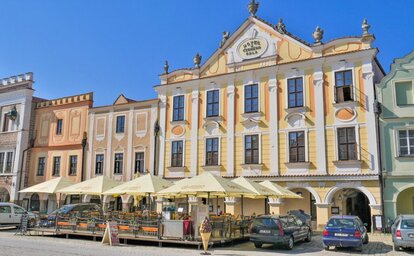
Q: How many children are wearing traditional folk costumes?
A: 0